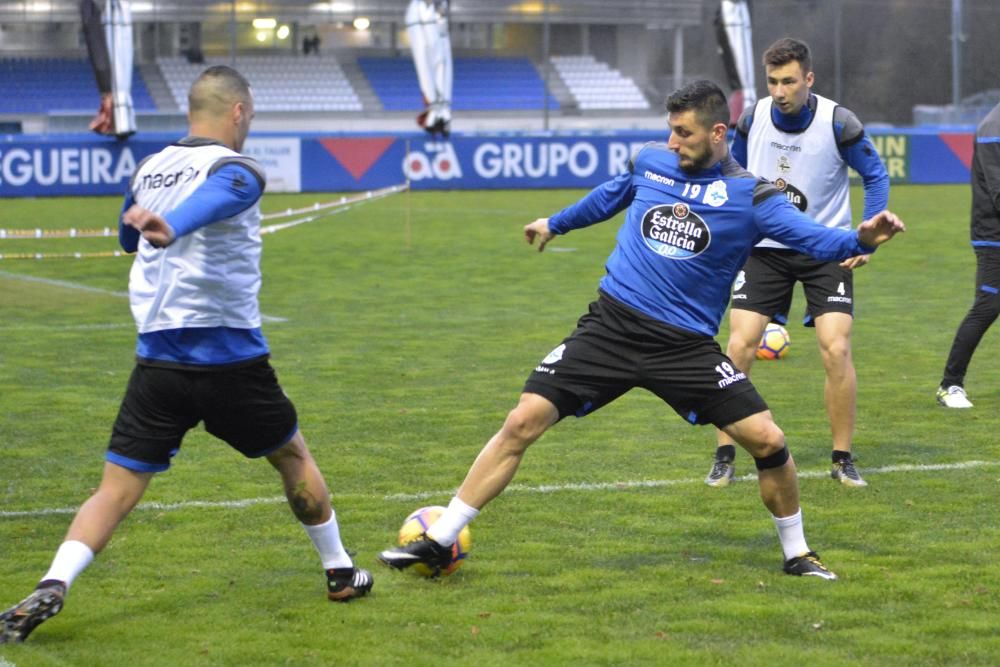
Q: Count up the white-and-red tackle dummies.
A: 3